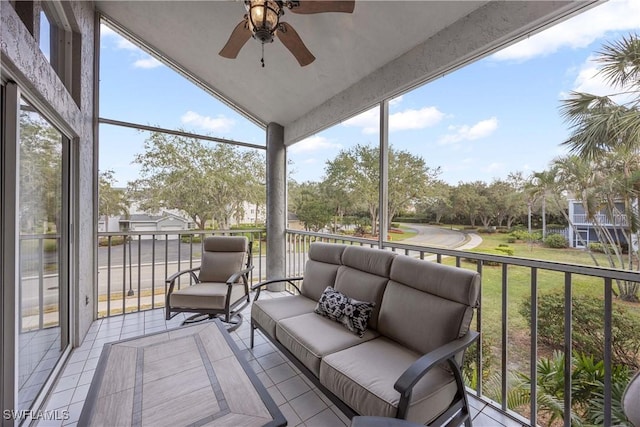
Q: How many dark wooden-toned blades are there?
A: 3